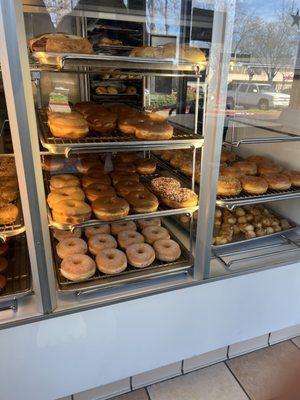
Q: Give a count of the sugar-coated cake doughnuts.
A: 12